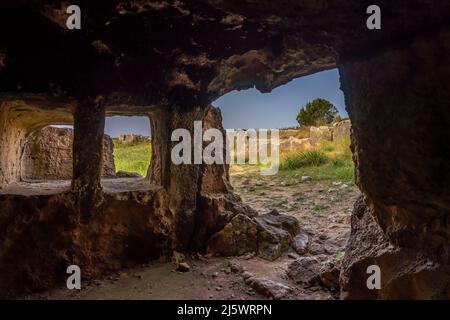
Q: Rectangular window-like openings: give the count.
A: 2